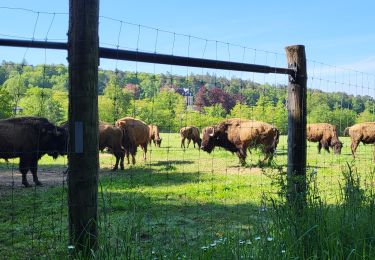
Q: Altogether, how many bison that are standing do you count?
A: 8